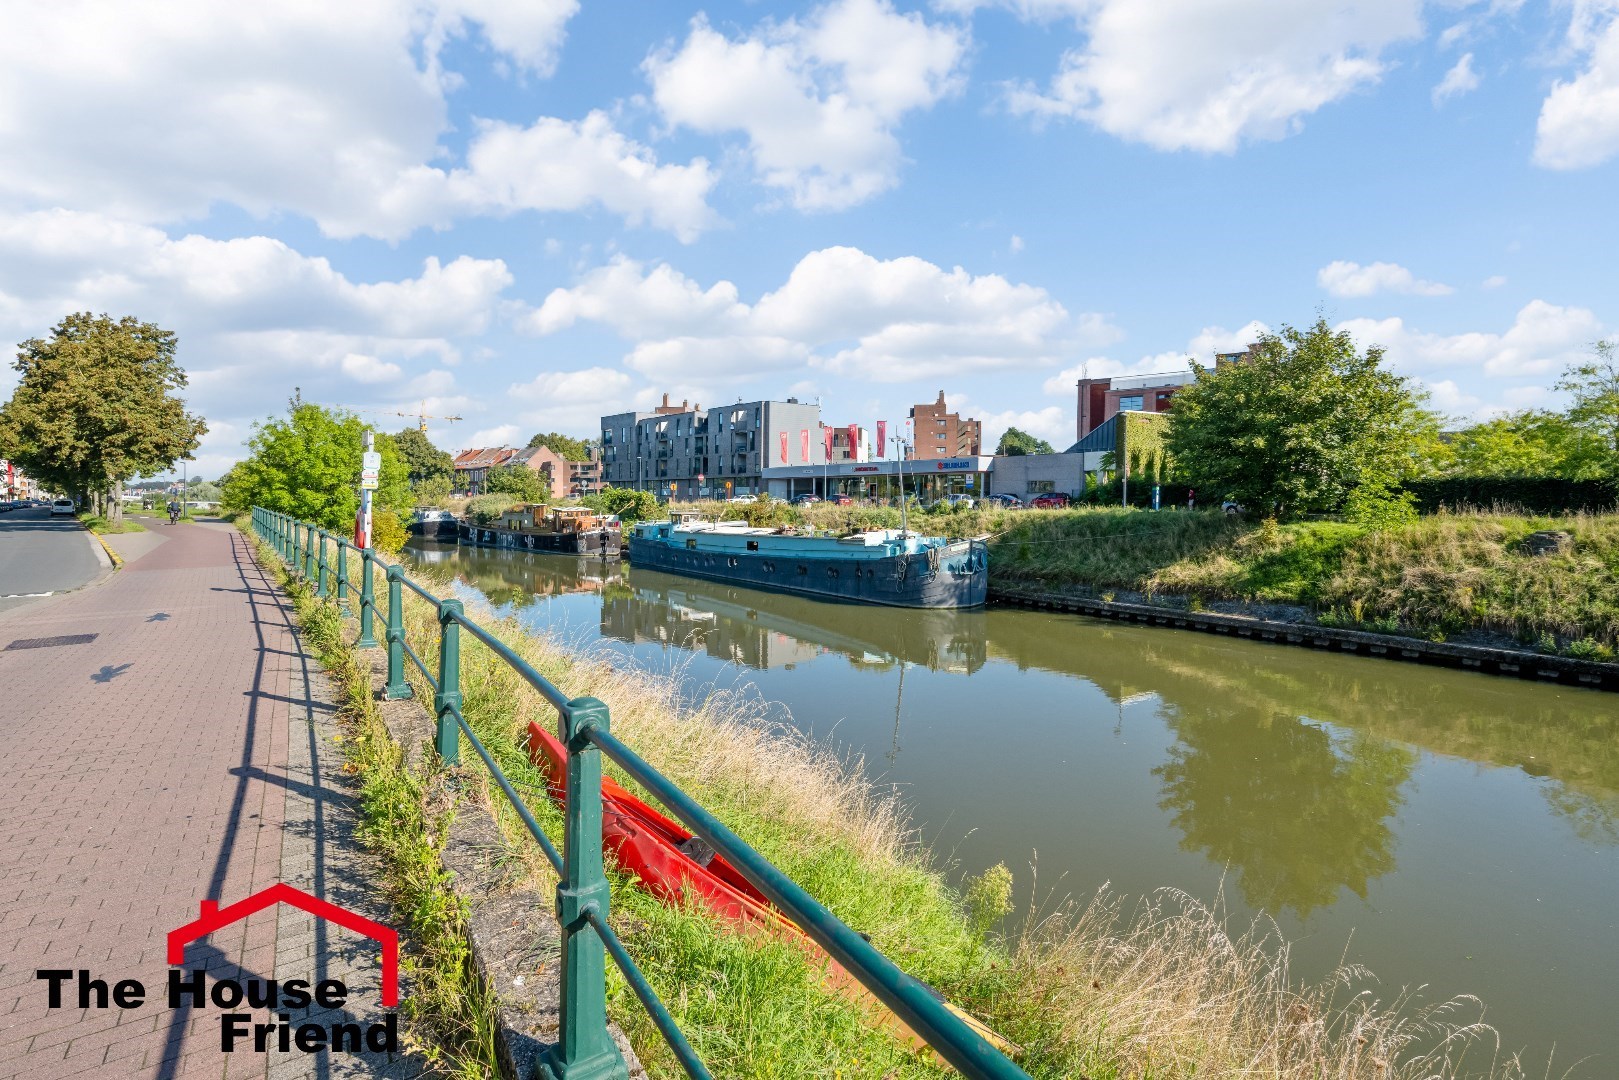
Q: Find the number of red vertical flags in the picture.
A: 5